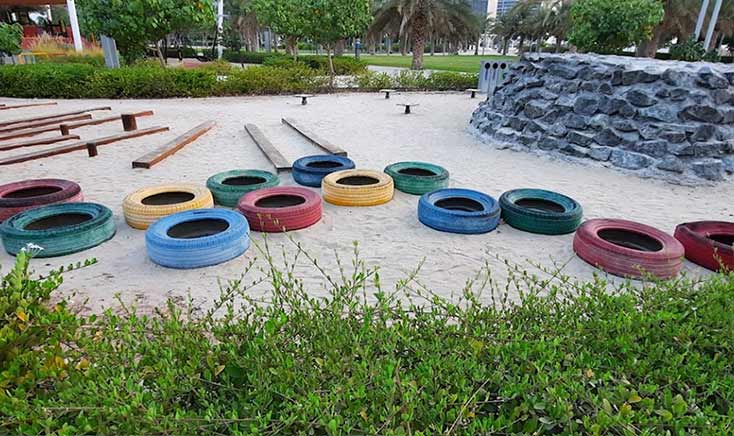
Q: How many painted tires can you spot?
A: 13